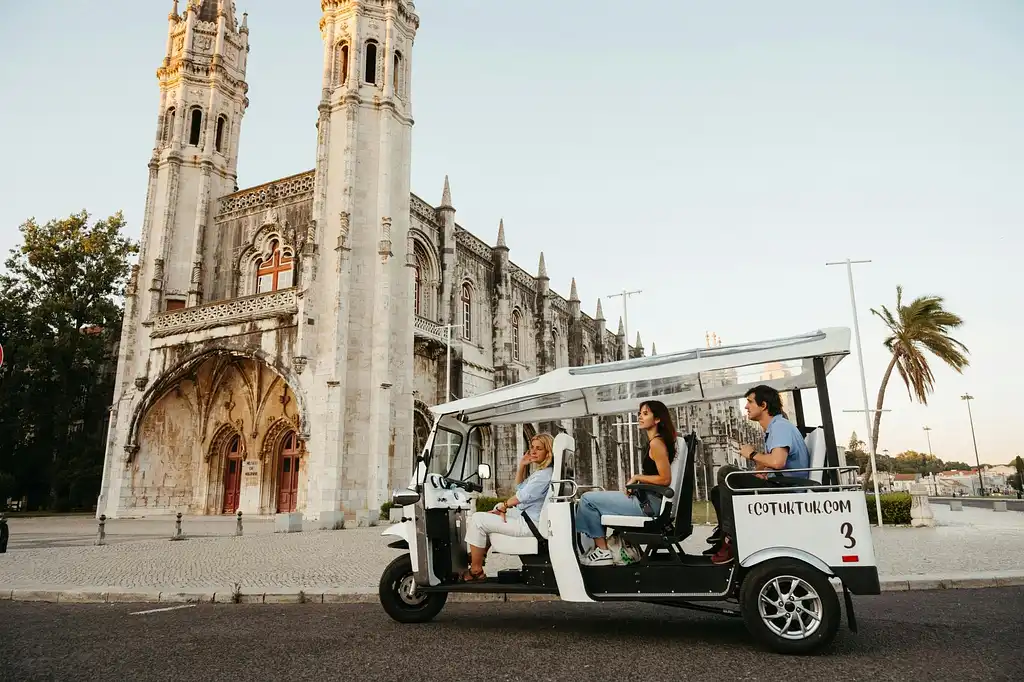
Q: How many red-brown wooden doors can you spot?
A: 2